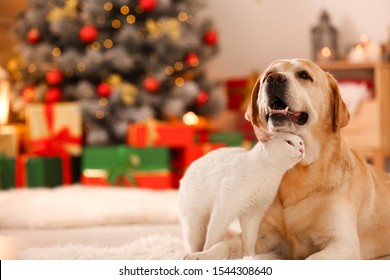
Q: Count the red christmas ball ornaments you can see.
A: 11